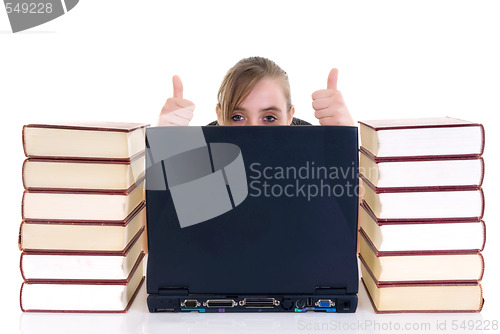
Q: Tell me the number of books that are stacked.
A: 12